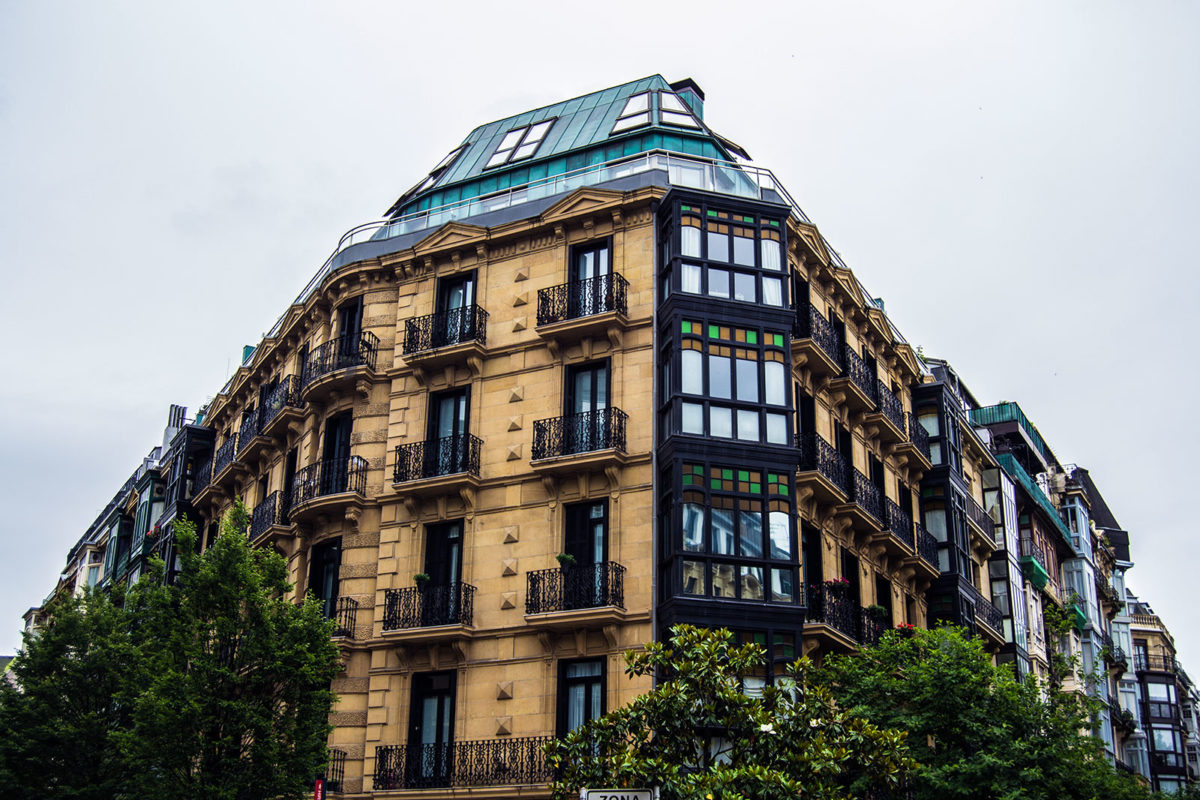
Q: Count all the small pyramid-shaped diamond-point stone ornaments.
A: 11